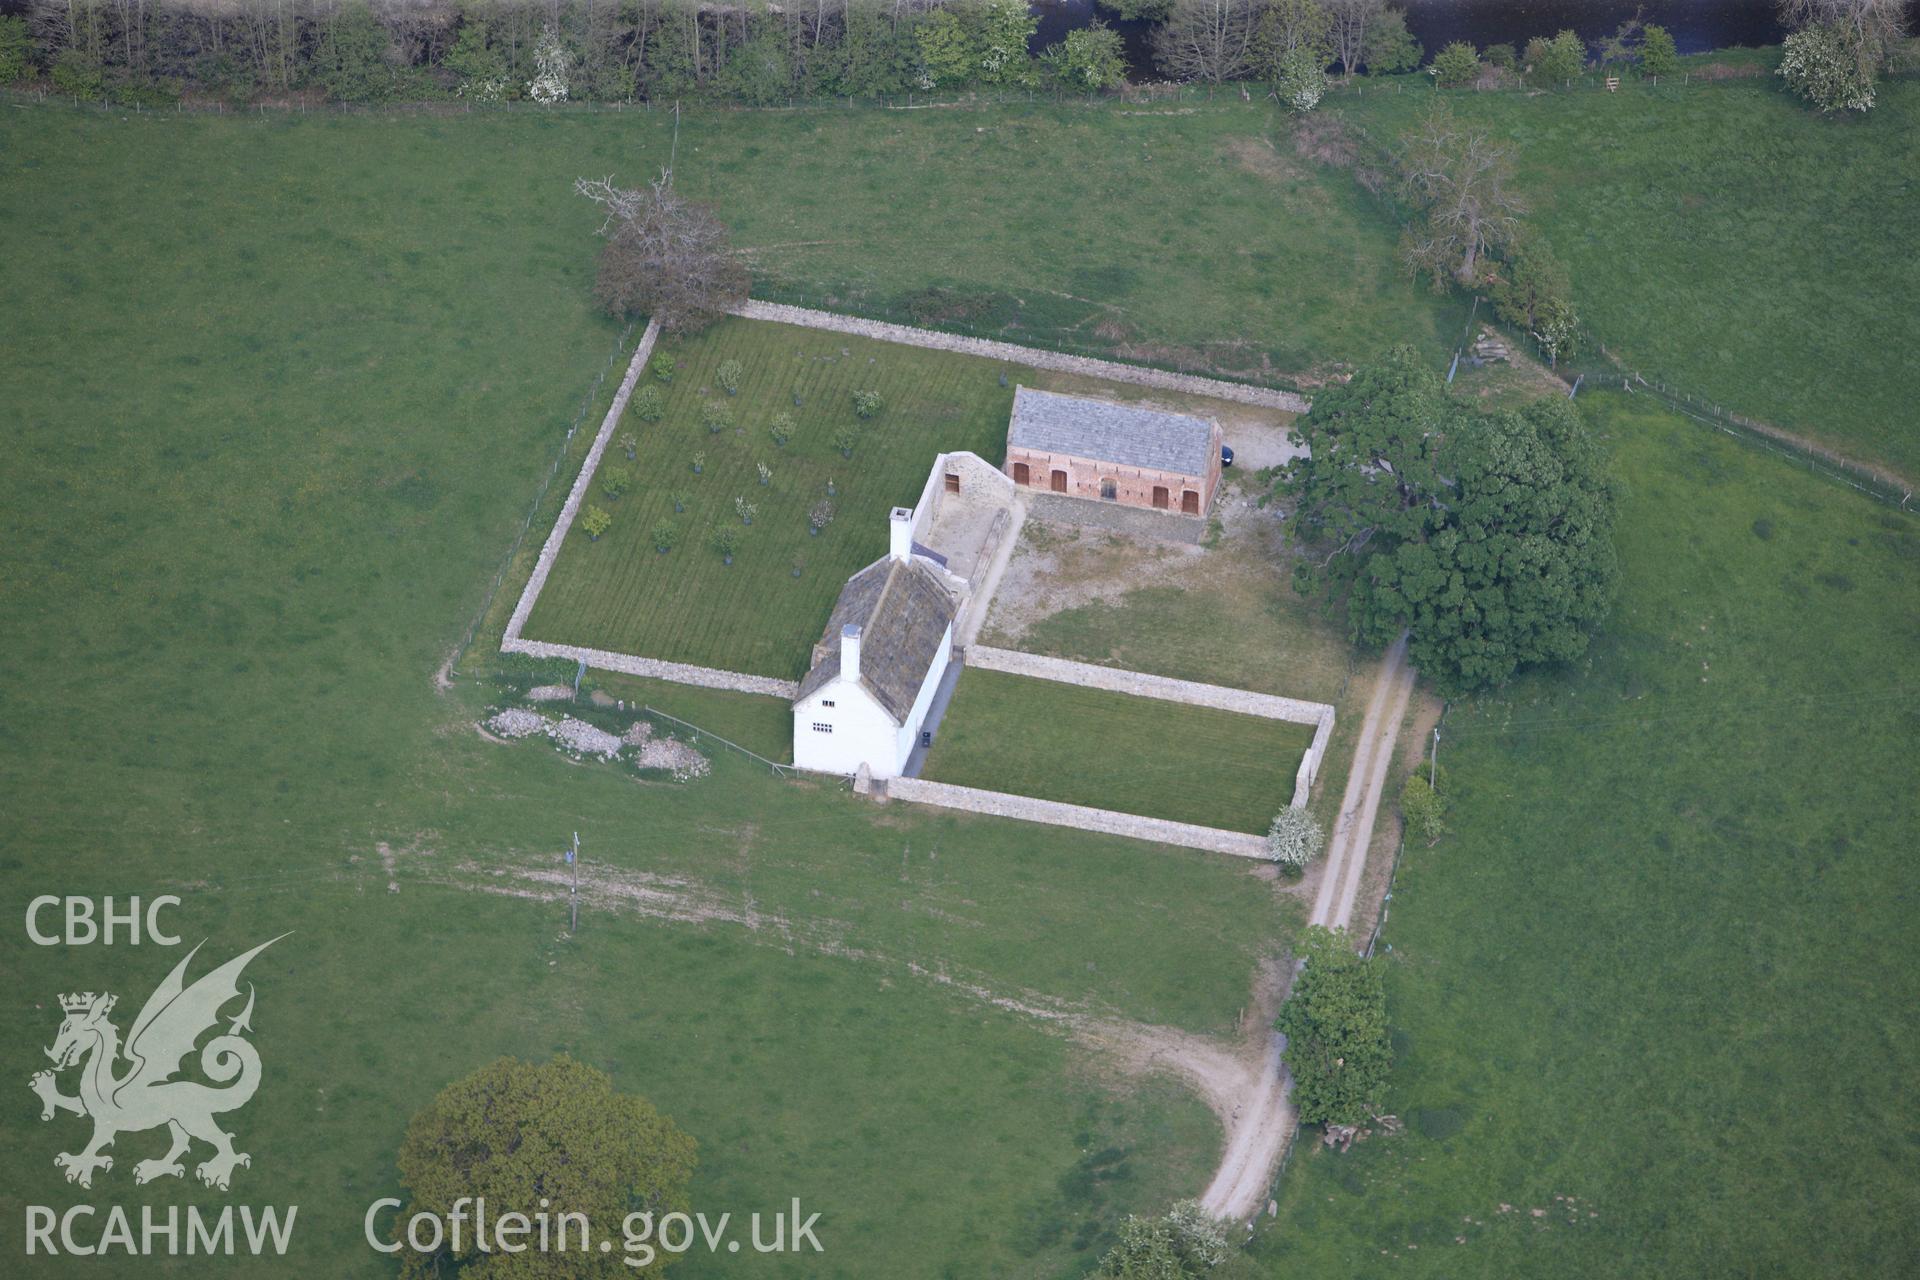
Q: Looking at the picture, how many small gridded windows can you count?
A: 2